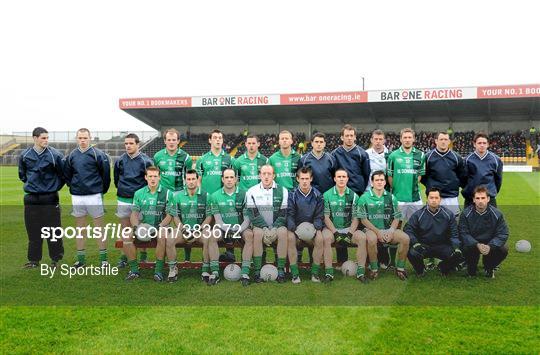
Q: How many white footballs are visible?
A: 6